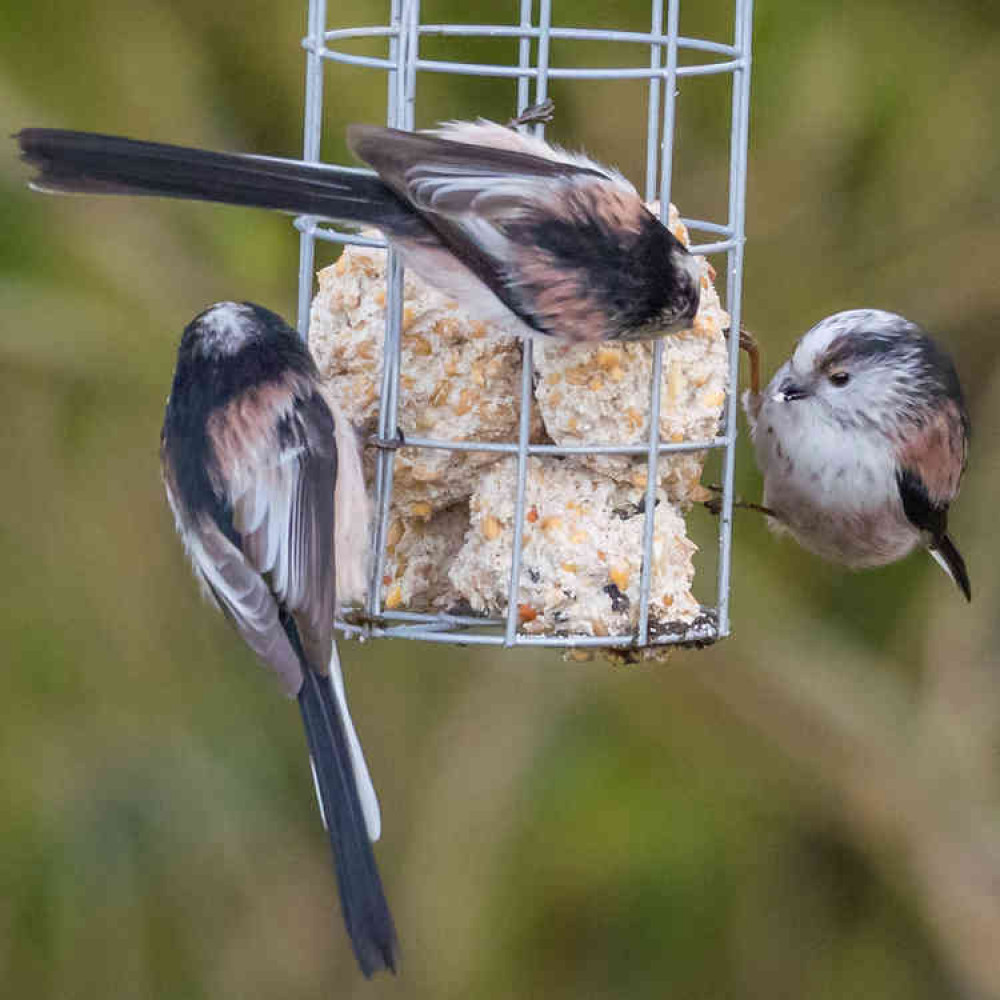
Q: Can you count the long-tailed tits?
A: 3